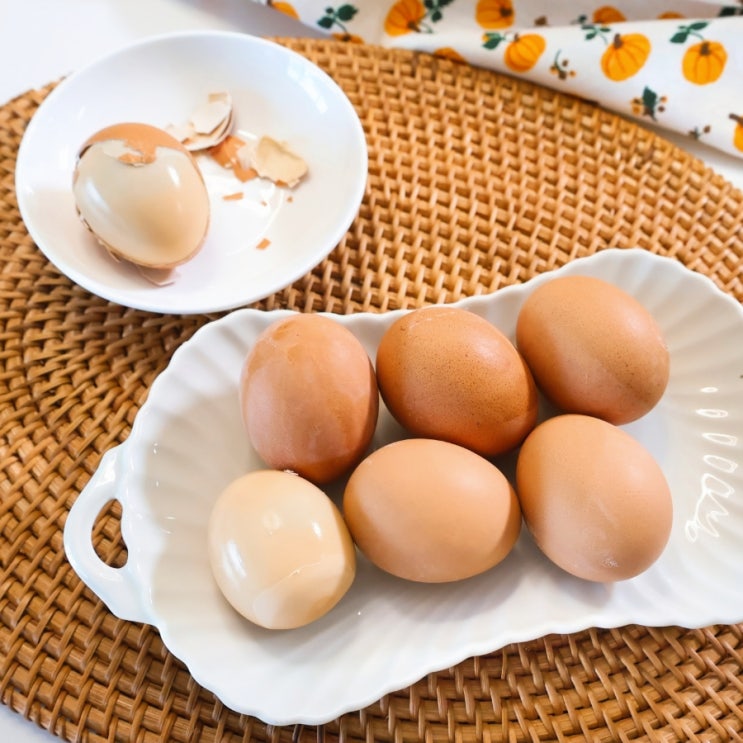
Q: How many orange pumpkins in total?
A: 11